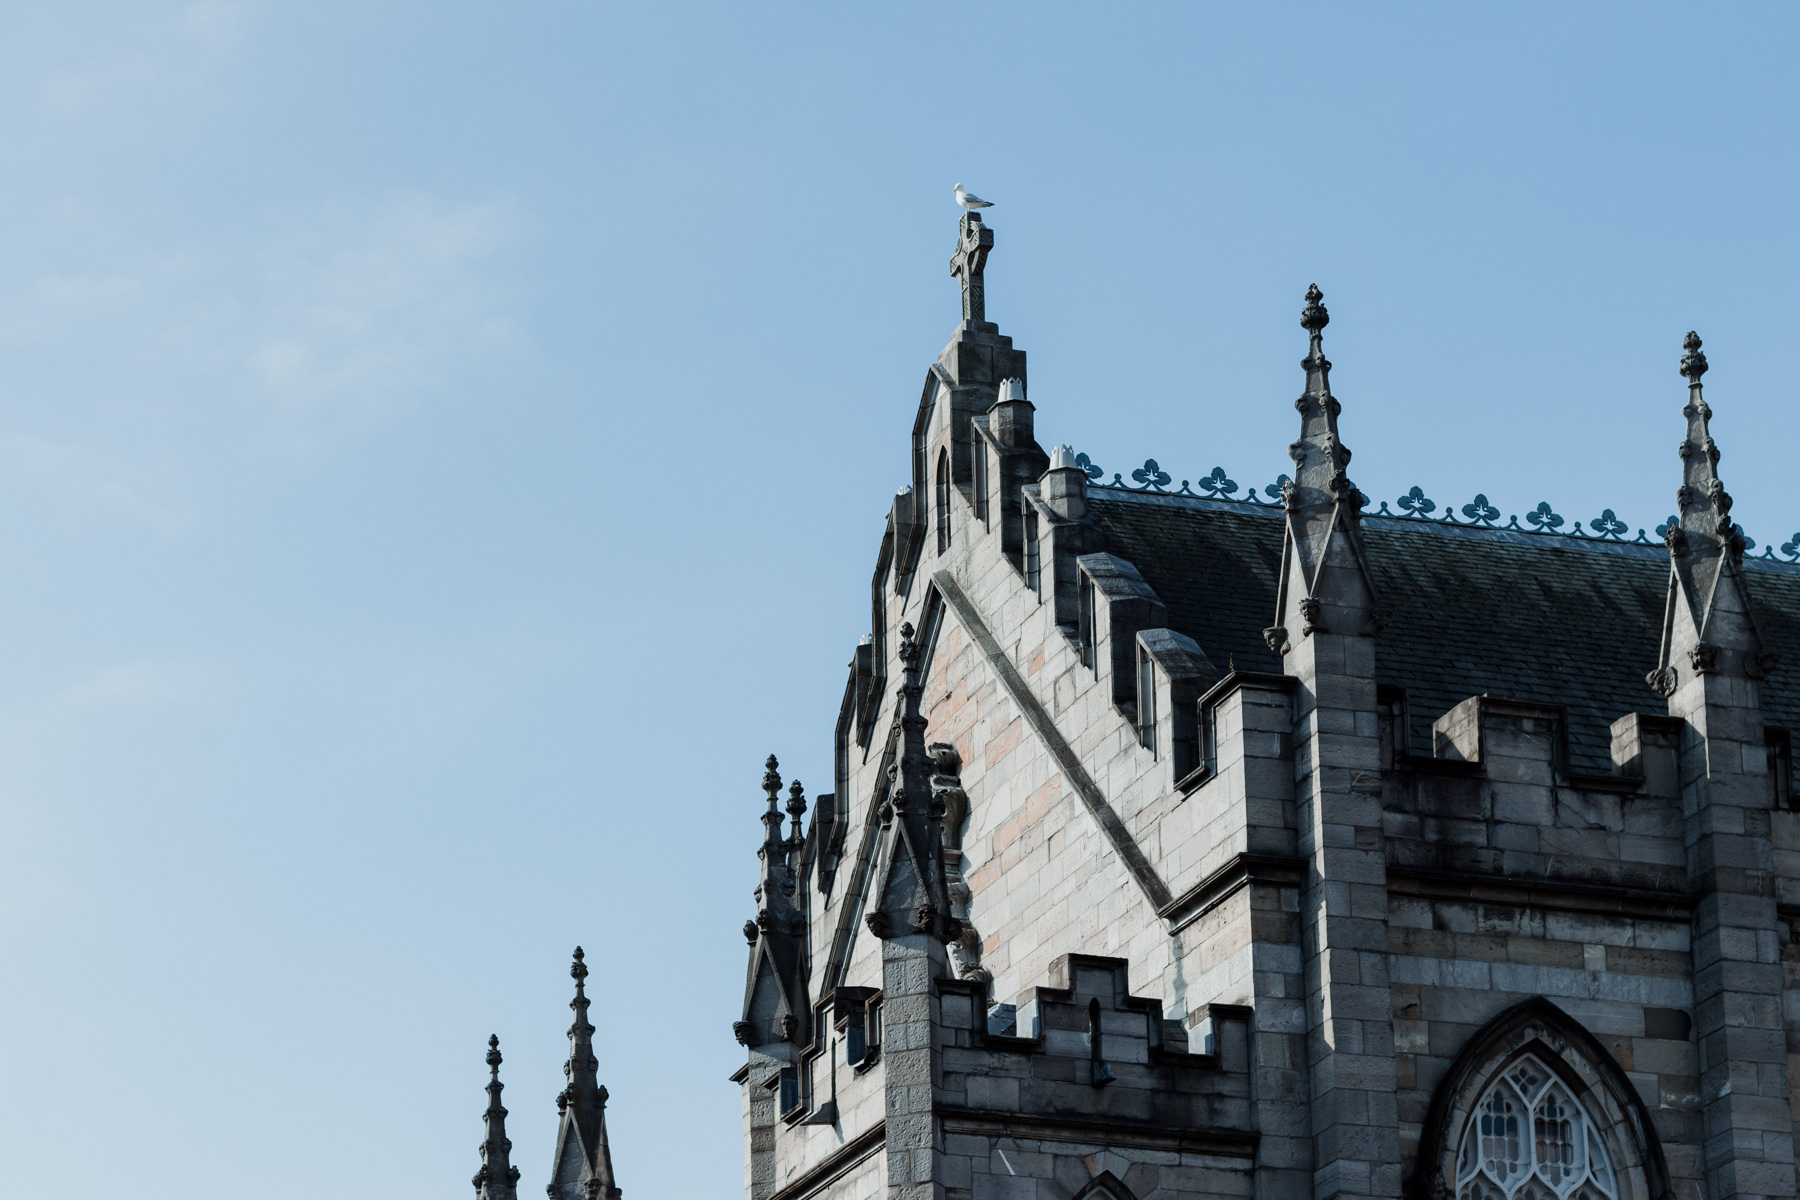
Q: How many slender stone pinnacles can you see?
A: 7